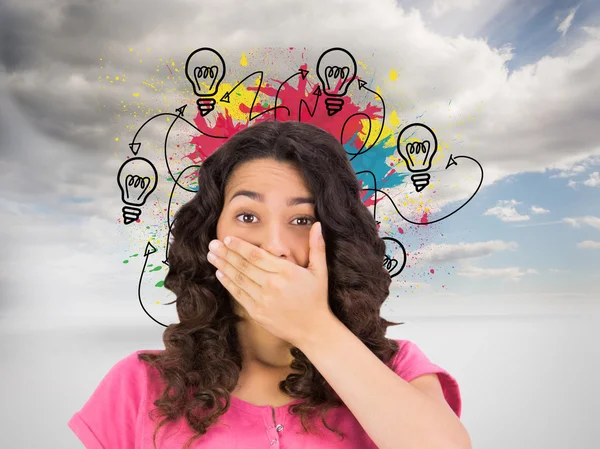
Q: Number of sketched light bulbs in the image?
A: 5